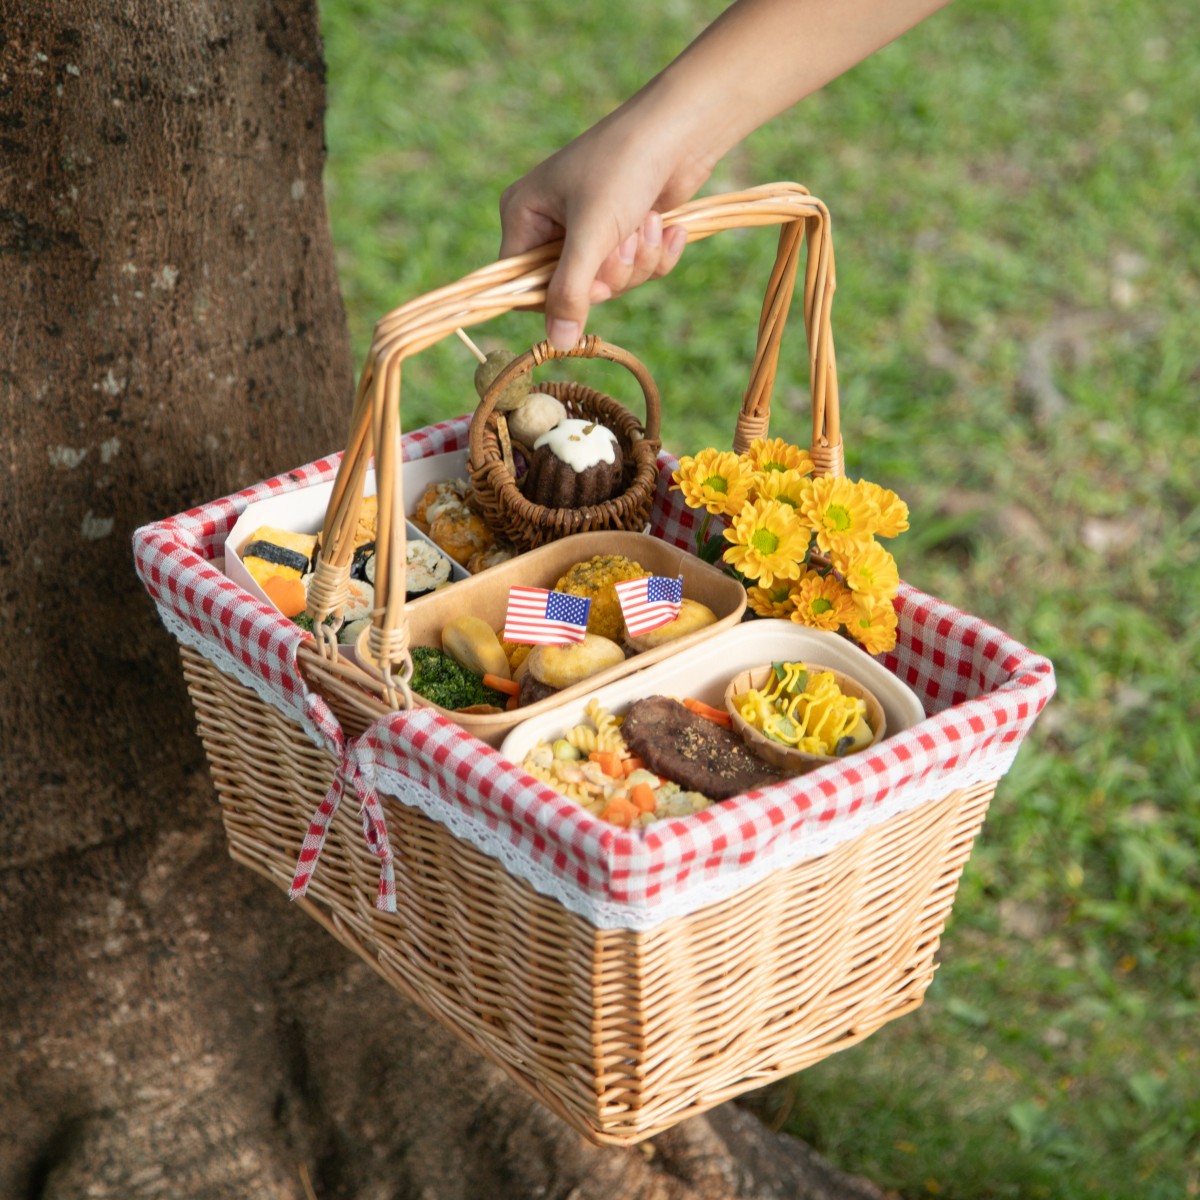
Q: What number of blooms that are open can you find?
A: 10